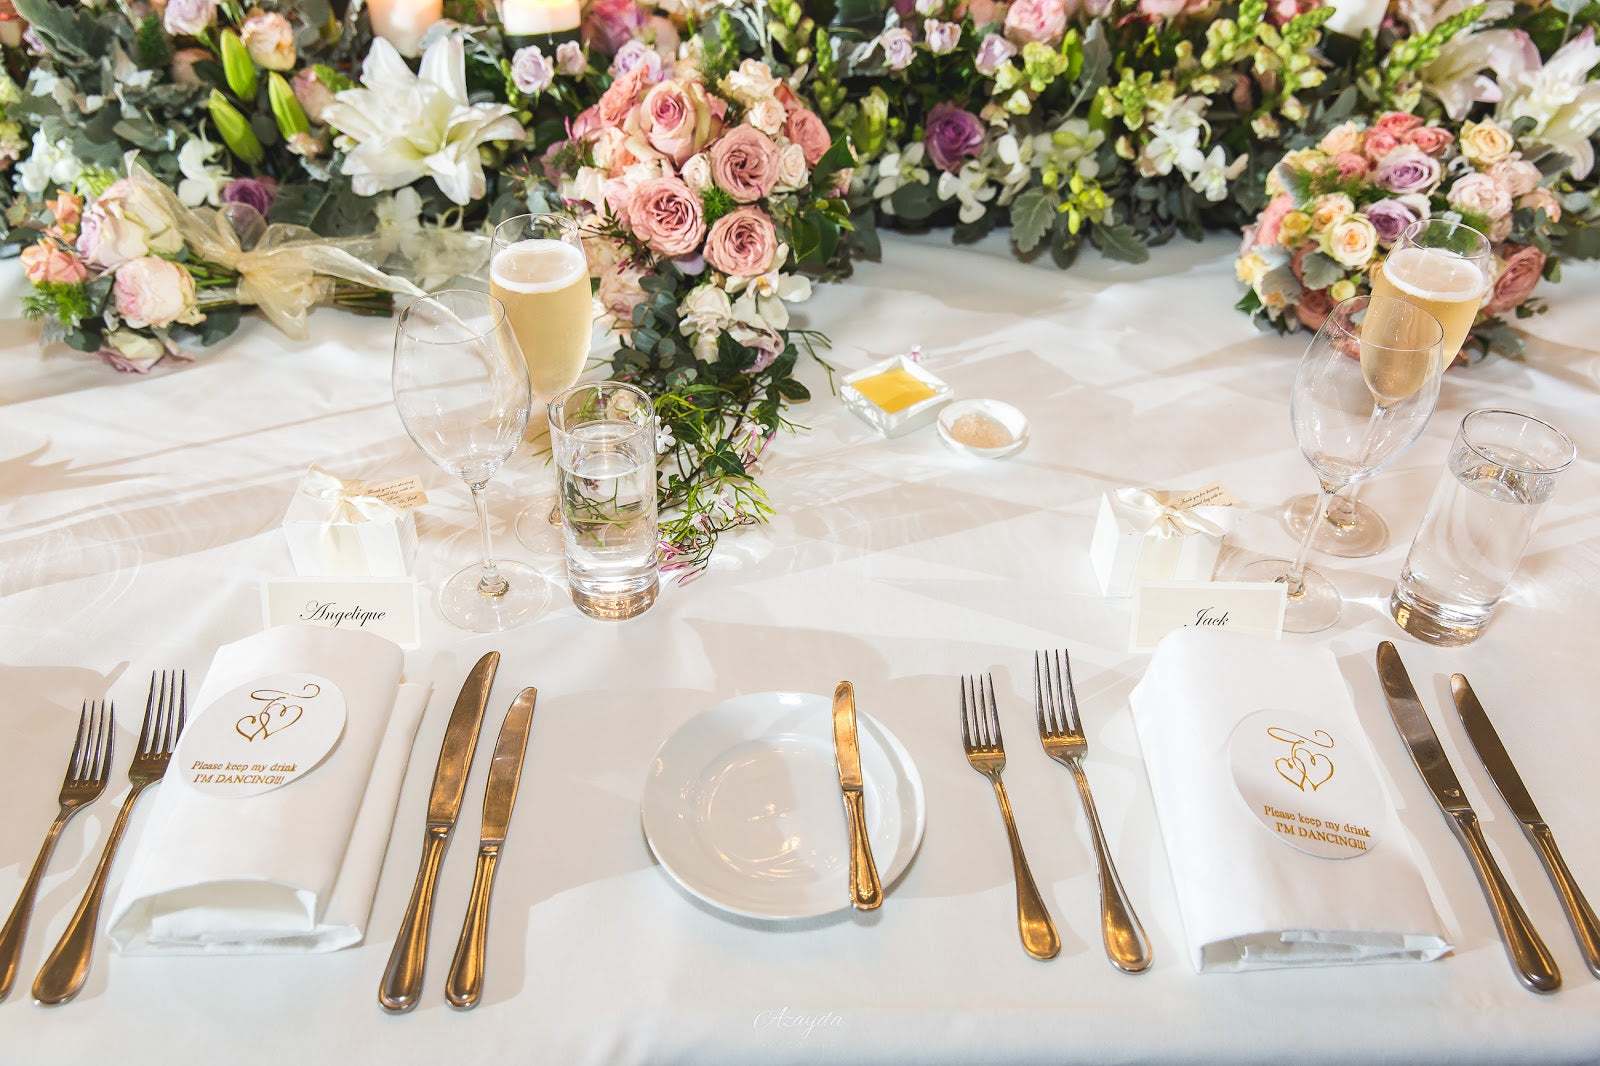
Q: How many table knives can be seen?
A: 5